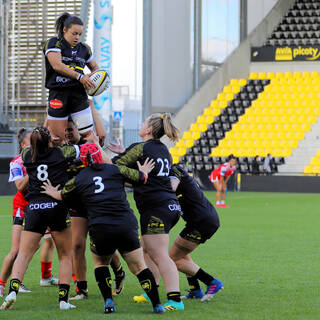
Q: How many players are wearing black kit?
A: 6